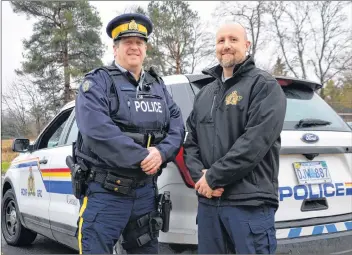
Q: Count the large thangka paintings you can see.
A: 0